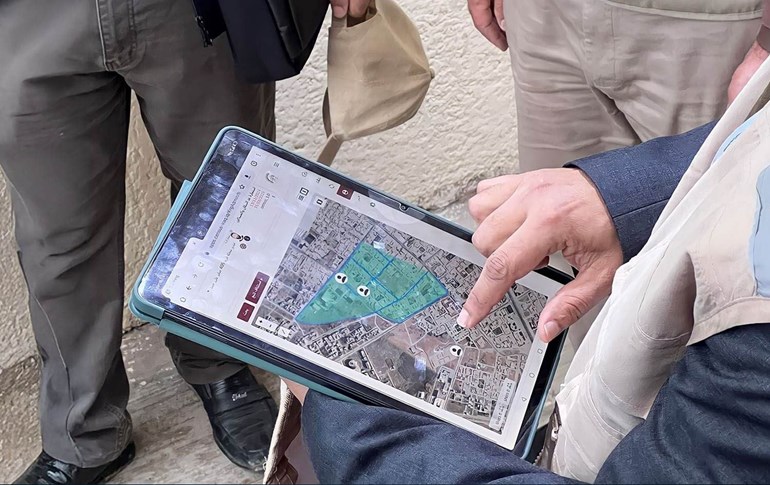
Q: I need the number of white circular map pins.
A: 3